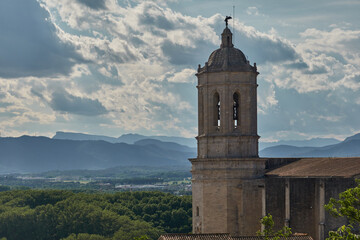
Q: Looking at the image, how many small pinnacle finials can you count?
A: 4